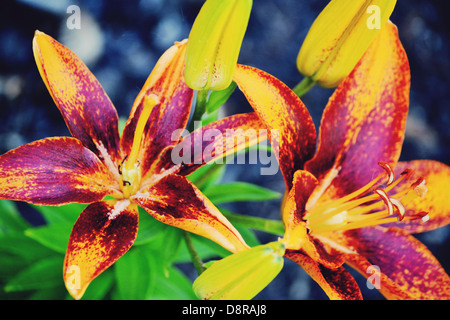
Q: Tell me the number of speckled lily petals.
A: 12